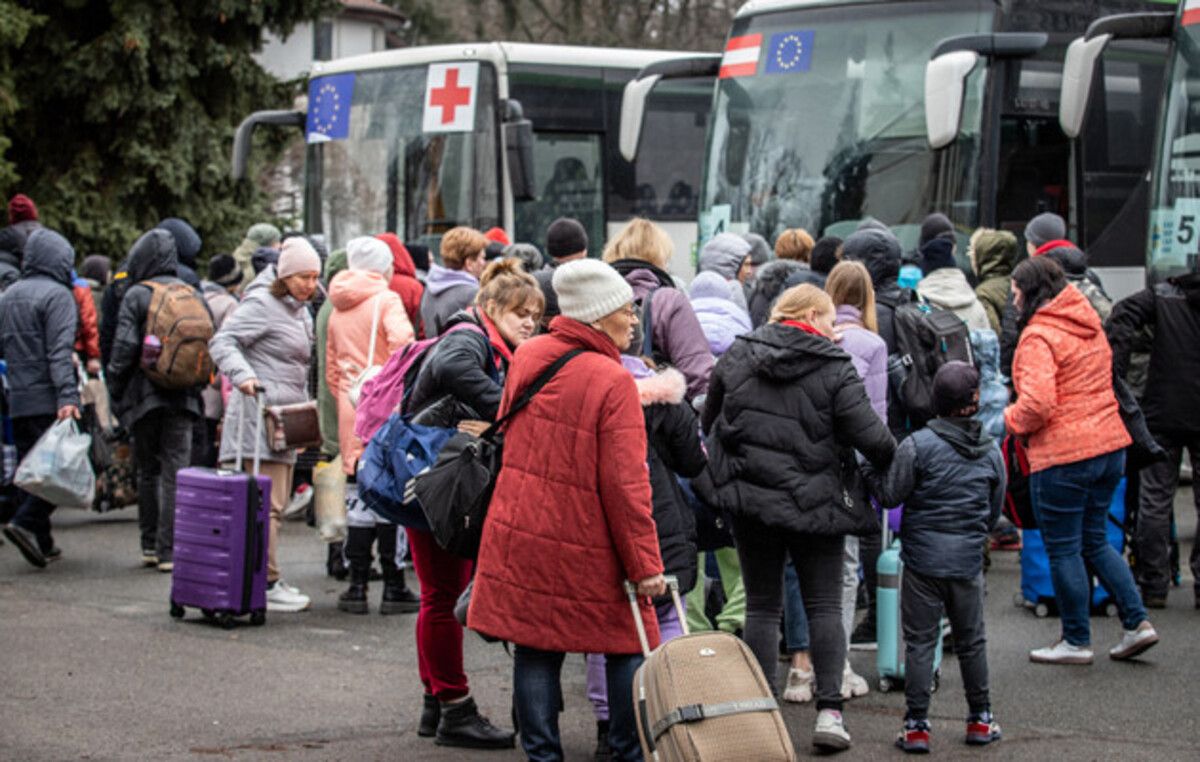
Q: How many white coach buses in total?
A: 3